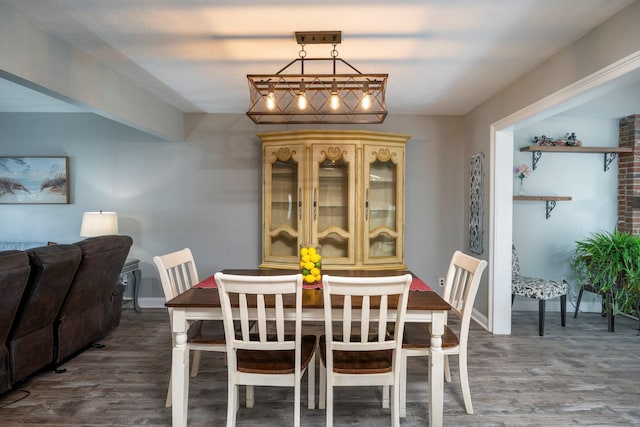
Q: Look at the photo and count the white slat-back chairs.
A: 4